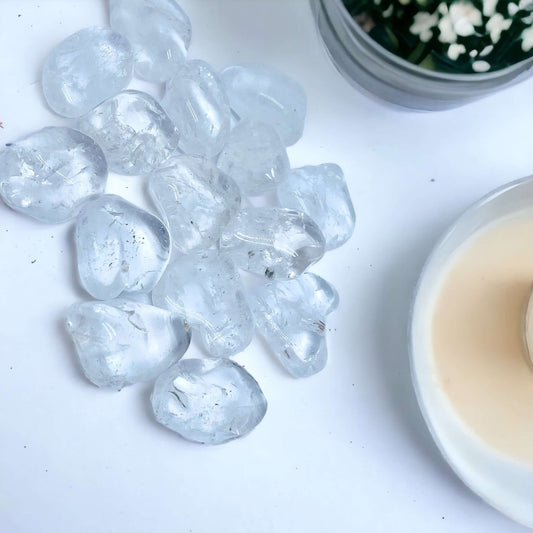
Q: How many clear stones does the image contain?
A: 15